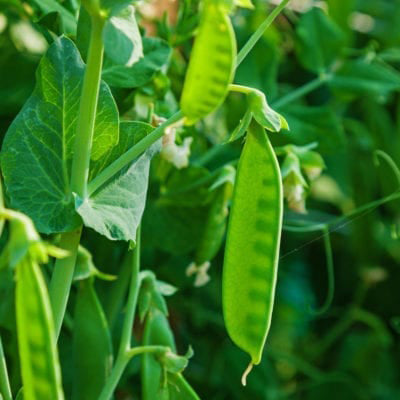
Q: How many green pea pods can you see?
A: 7